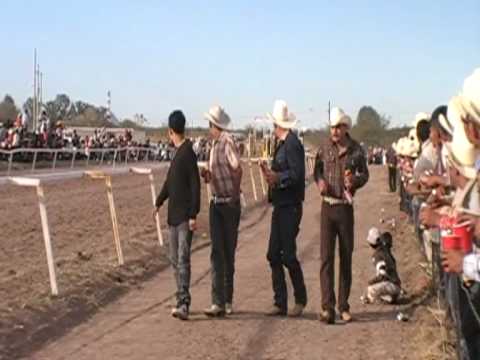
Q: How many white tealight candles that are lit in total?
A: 0